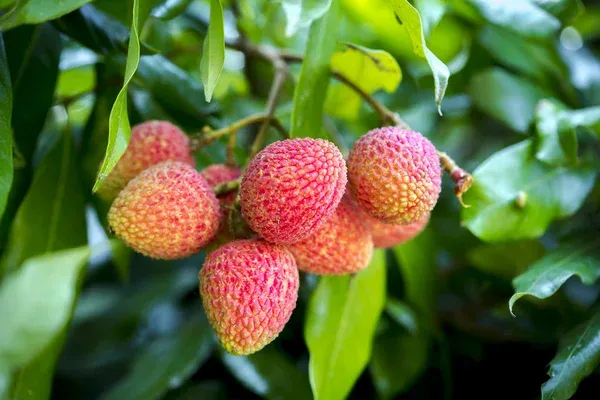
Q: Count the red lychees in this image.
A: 8